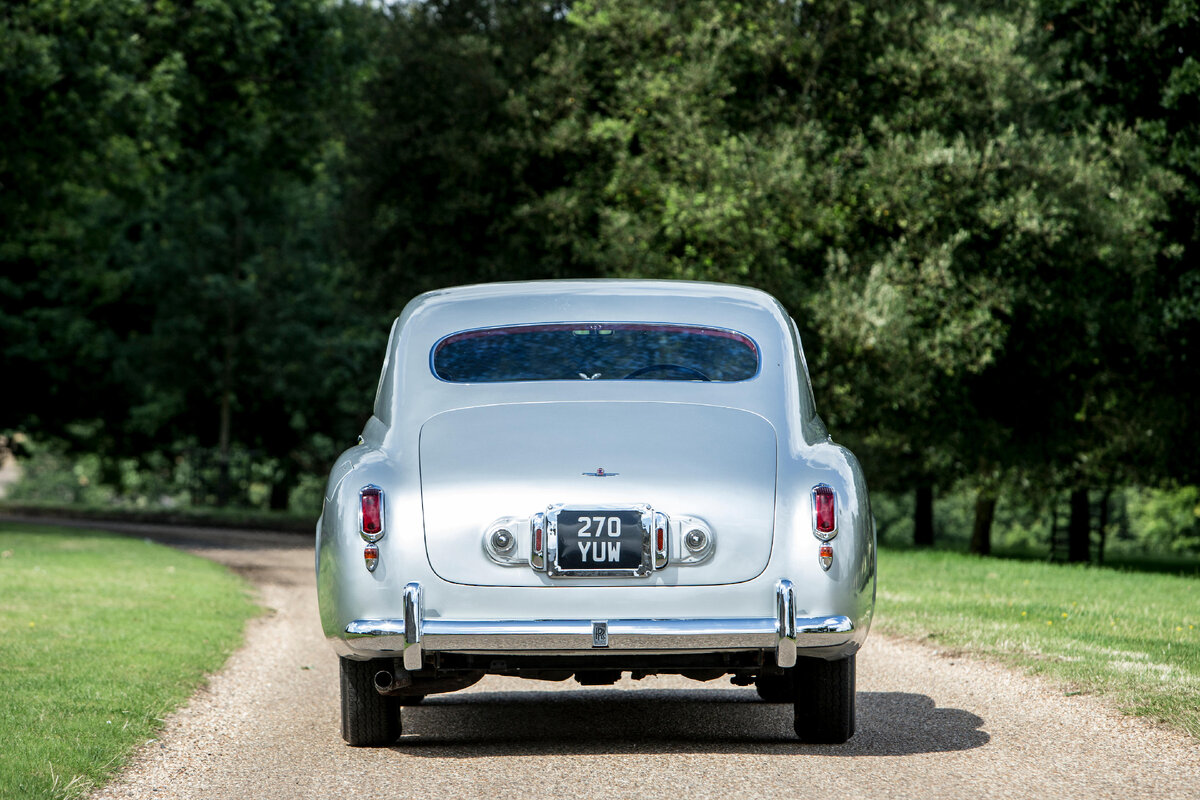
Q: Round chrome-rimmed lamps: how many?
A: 2